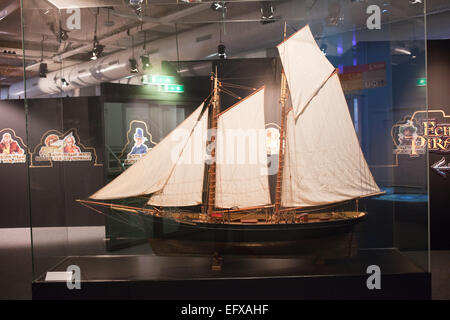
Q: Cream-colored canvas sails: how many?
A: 5